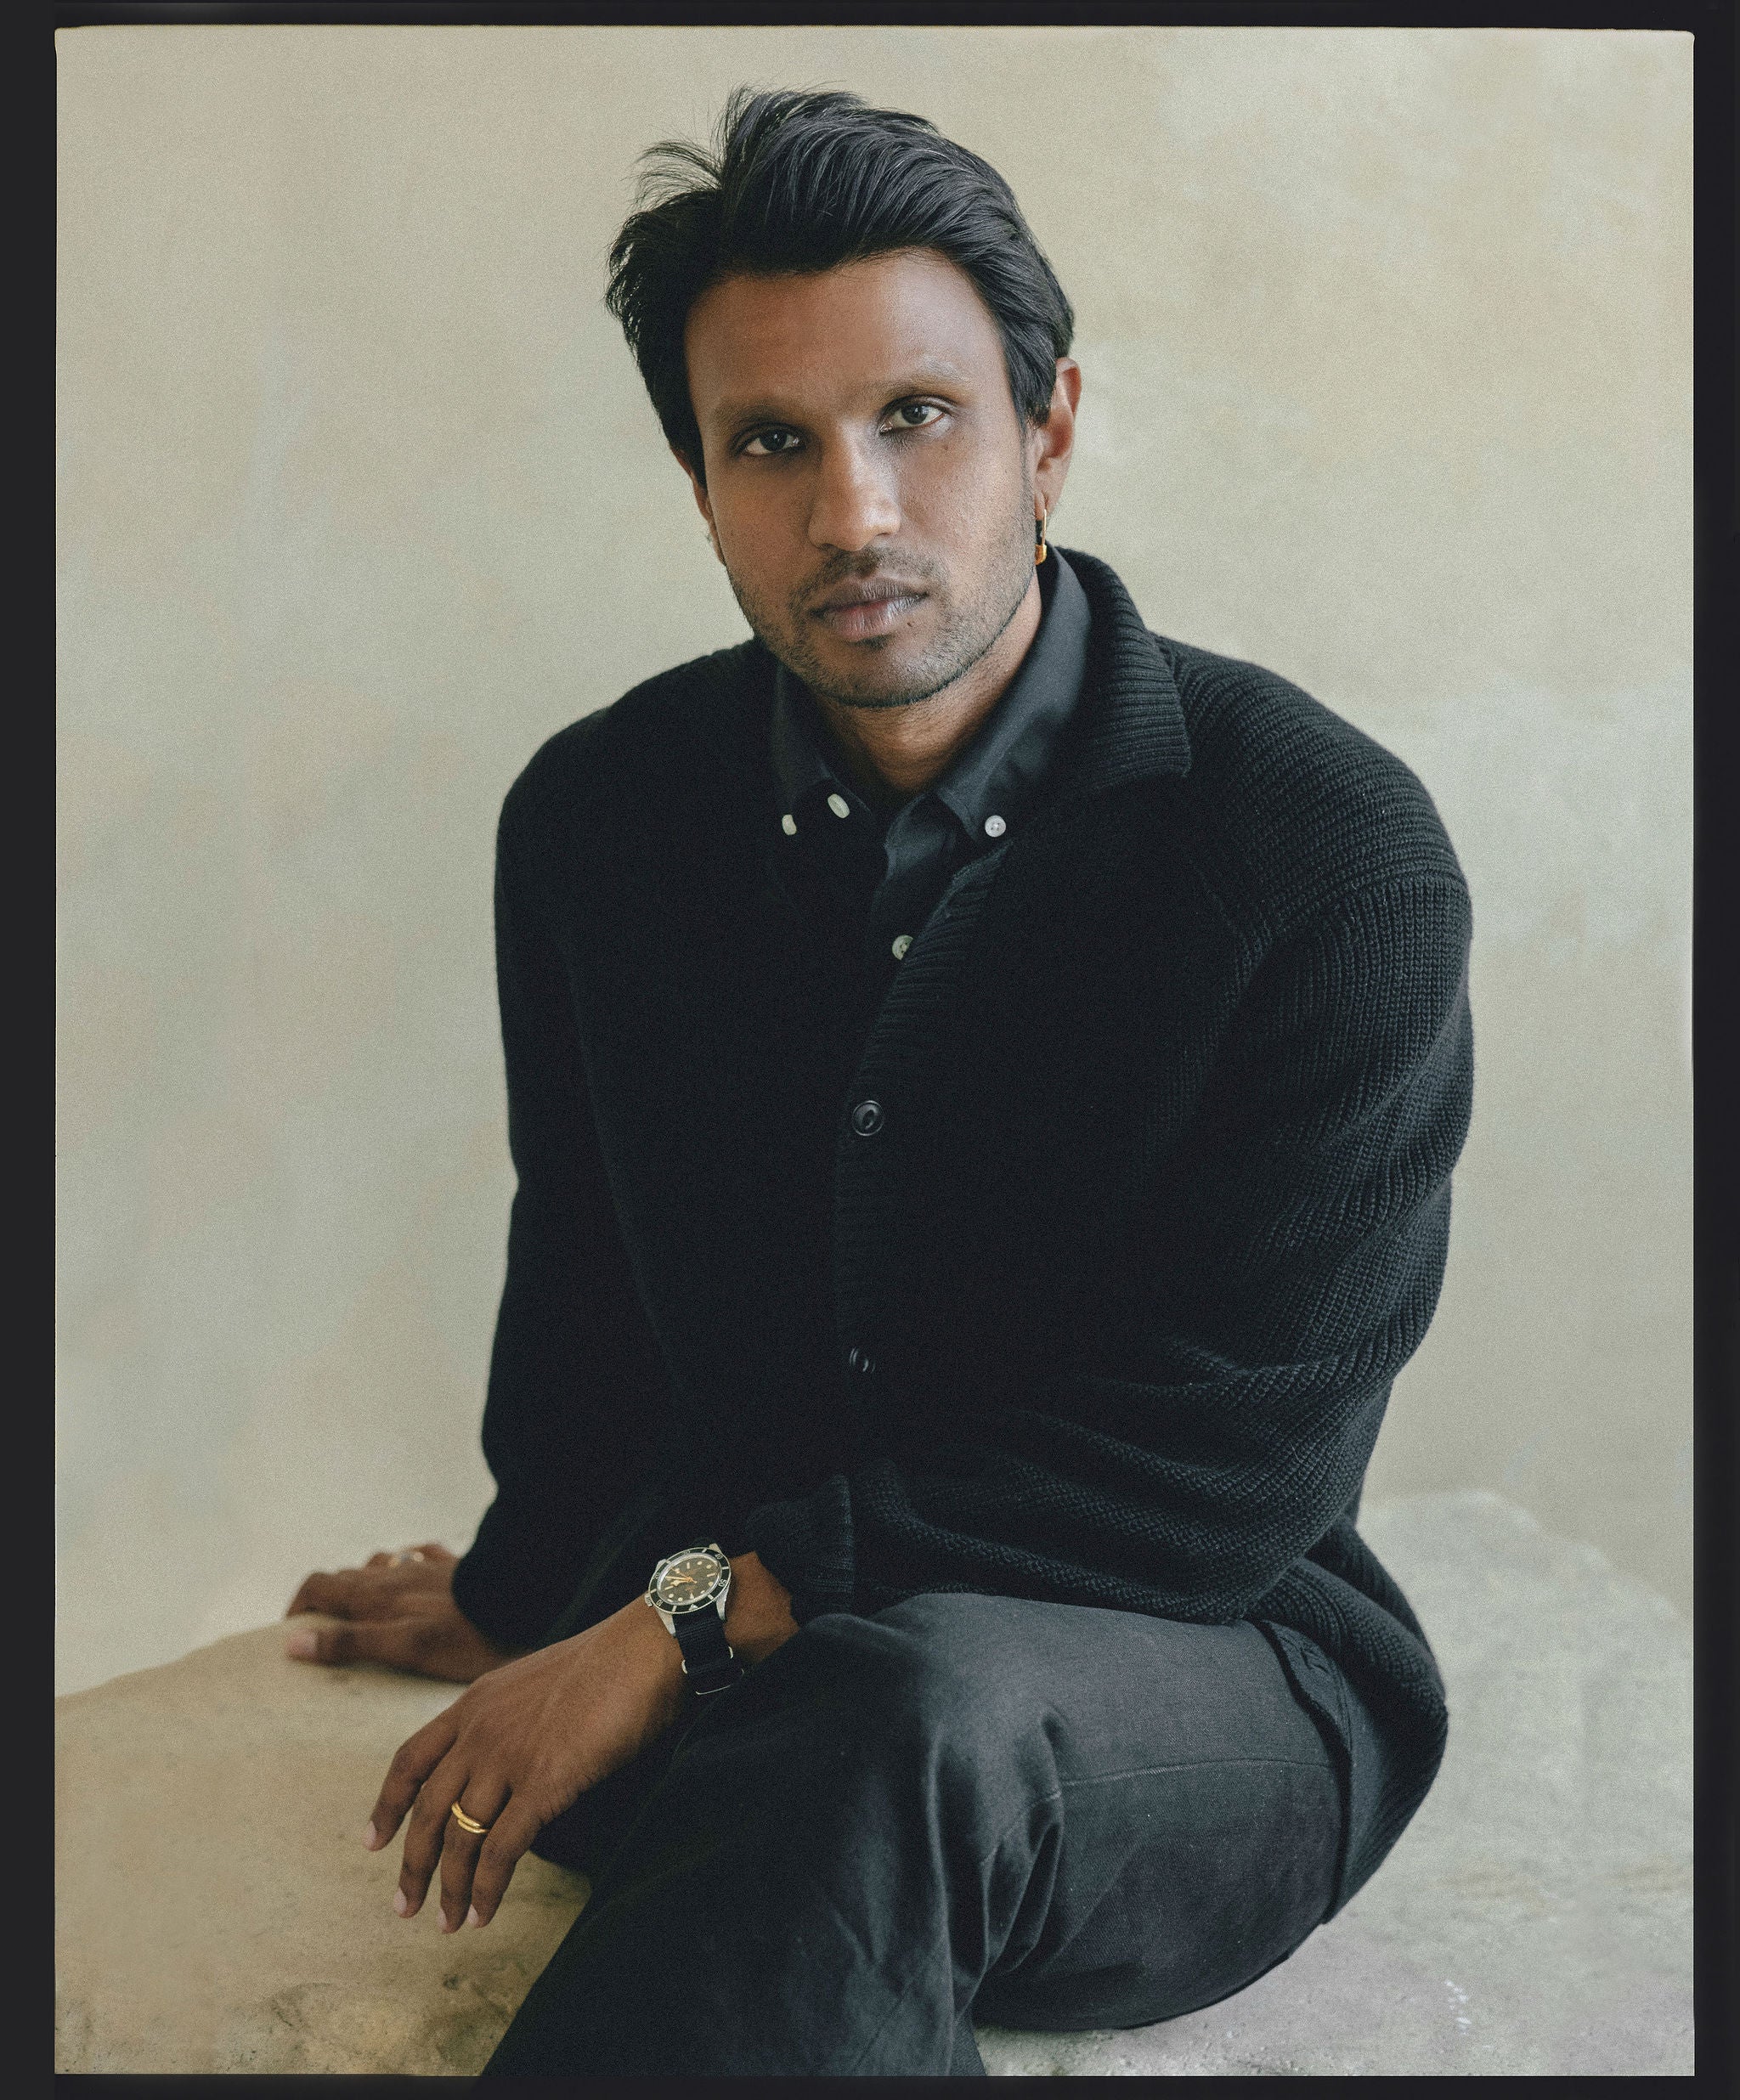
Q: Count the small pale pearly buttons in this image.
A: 4